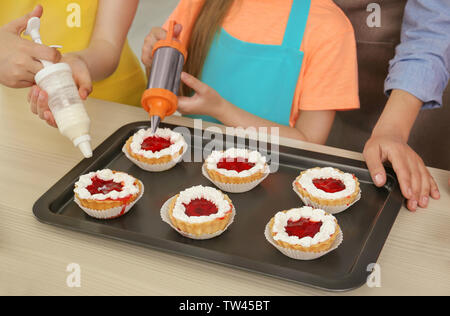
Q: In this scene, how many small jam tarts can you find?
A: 6